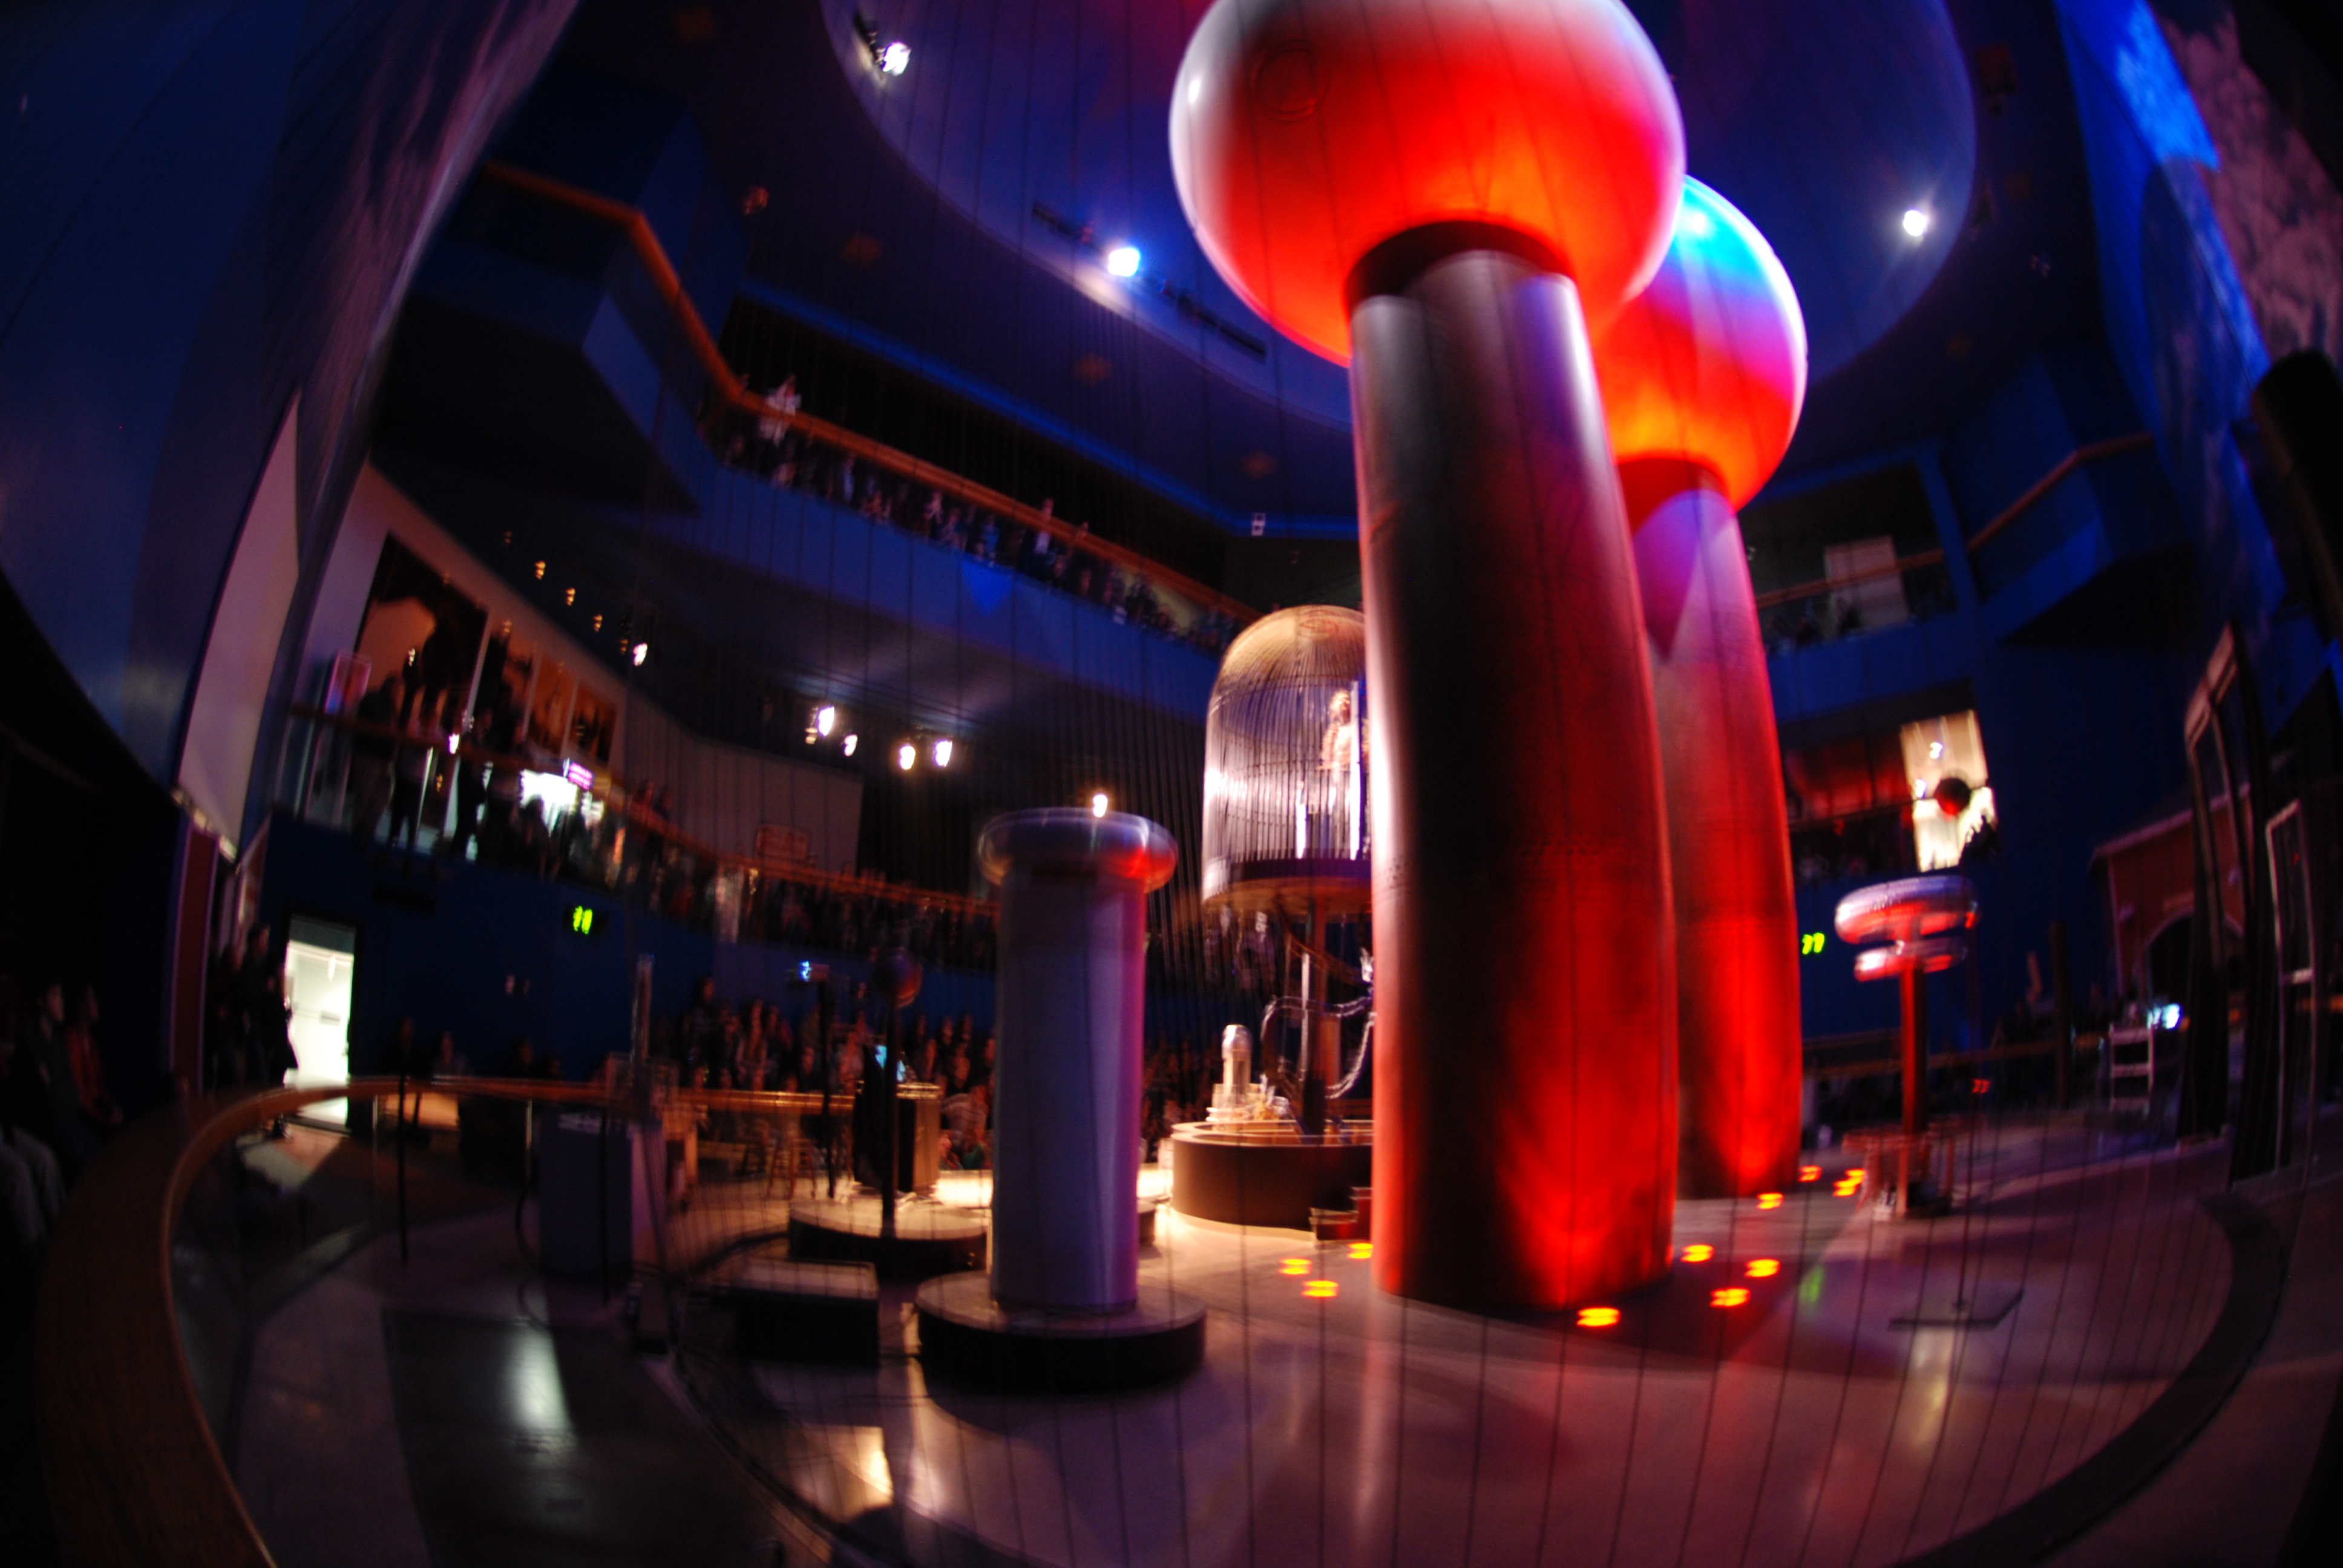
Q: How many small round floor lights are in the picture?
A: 11